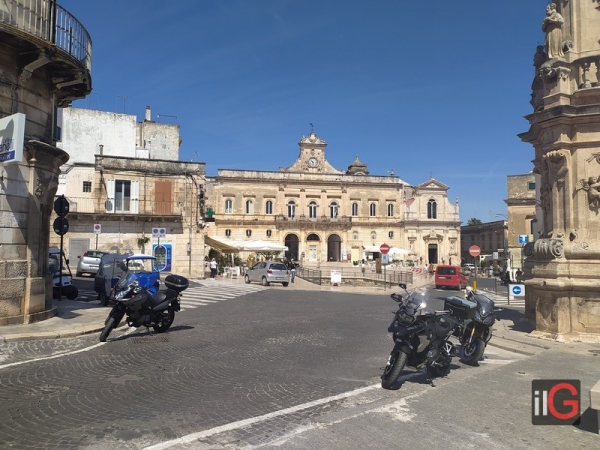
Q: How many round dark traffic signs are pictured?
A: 2